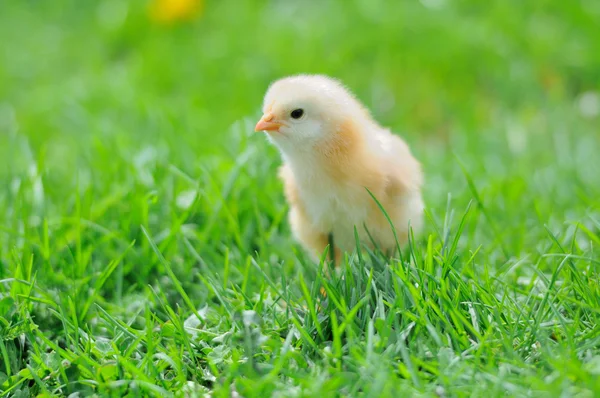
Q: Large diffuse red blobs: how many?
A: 0